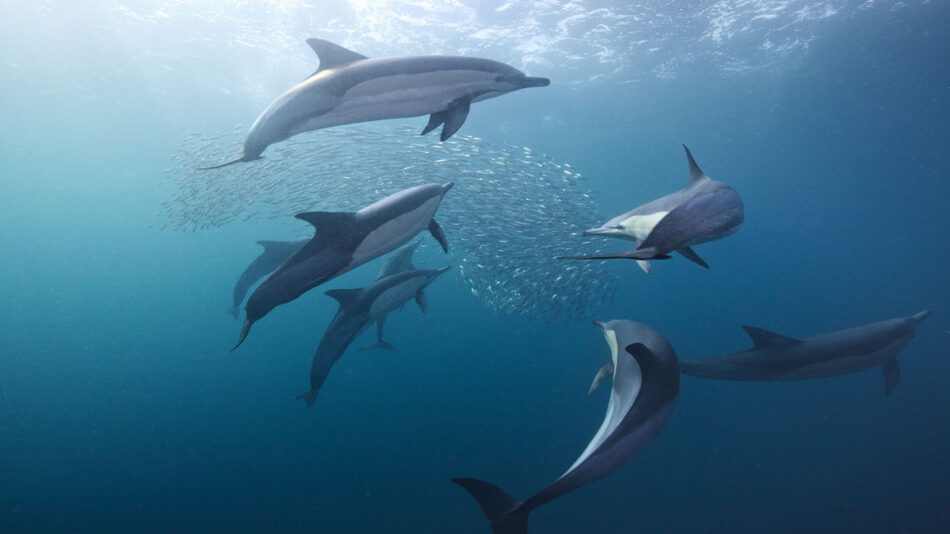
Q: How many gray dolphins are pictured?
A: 8